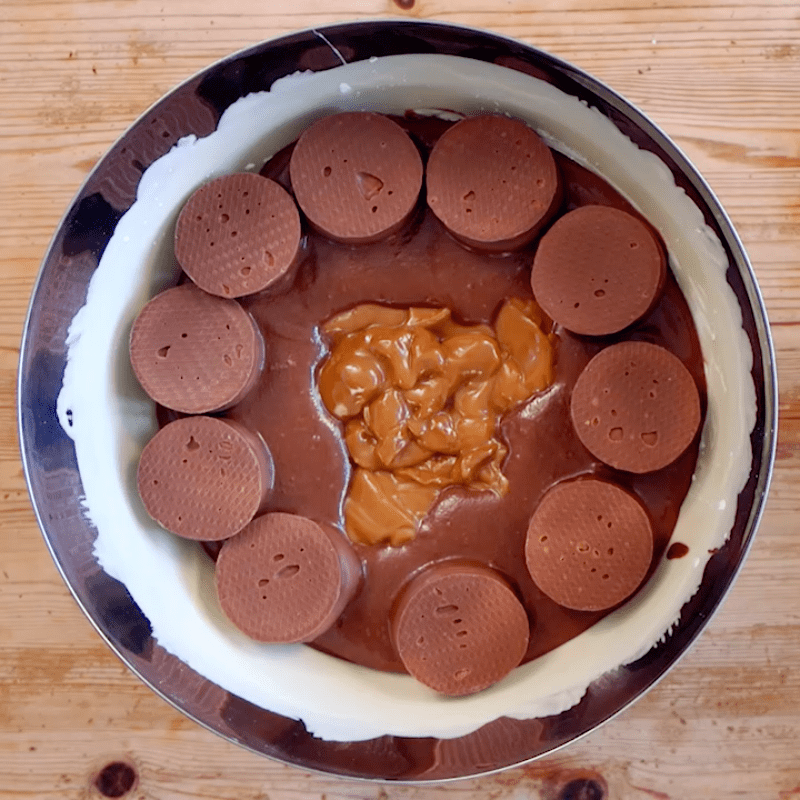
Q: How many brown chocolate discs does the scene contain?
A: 10